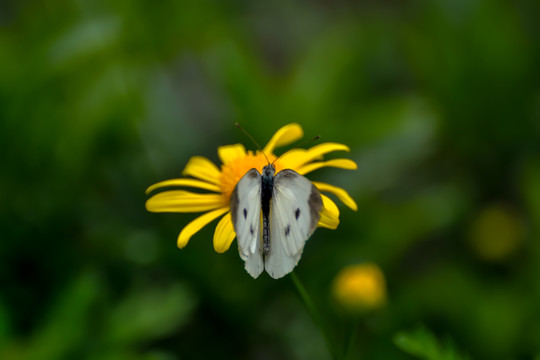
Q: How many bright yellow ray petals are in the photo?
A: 12